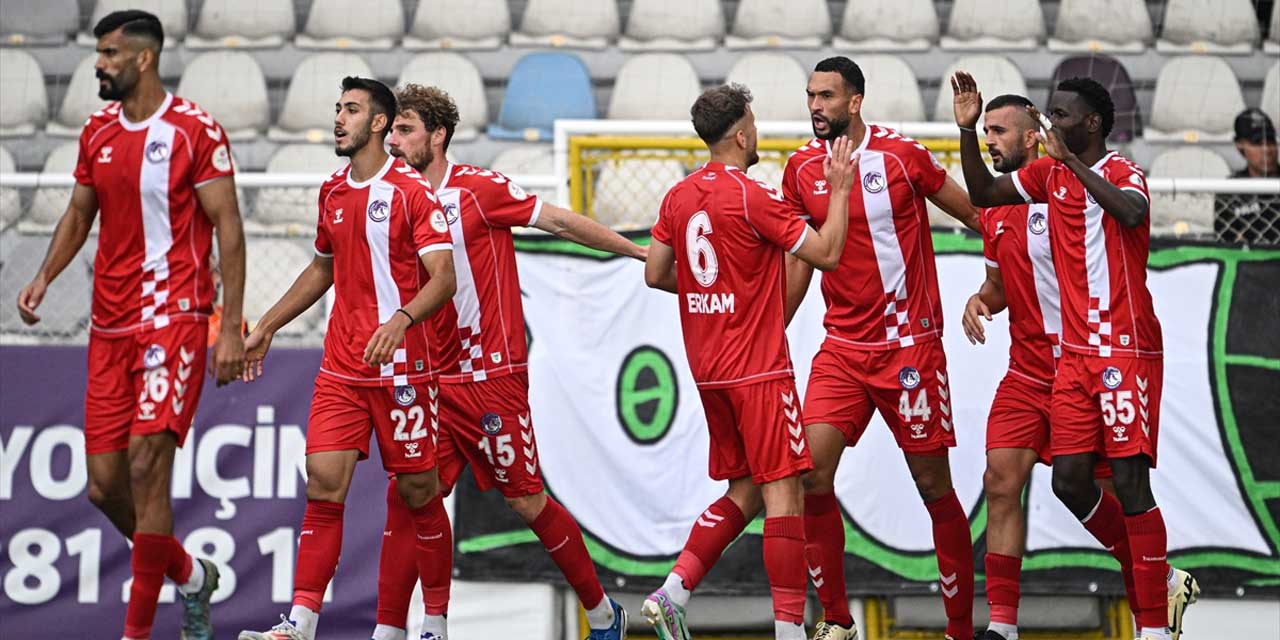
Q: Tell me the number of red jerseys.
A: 7